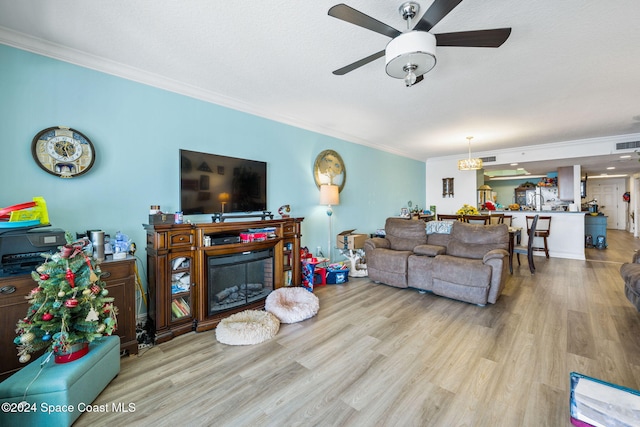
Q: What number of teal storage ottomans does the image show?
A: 1